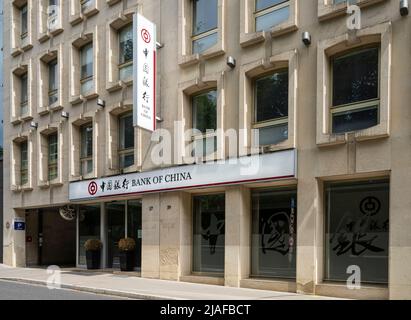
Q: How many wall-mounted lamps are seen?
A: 6